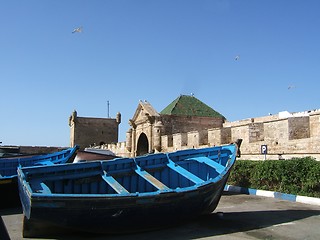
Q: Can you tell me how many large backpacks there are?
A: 0